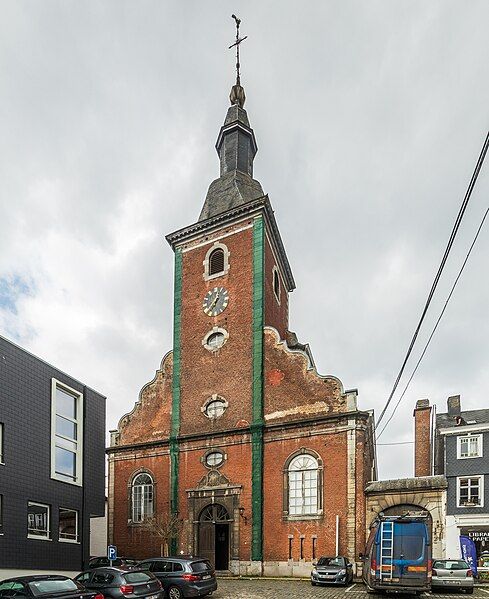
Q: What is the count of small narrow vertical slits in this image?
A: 3